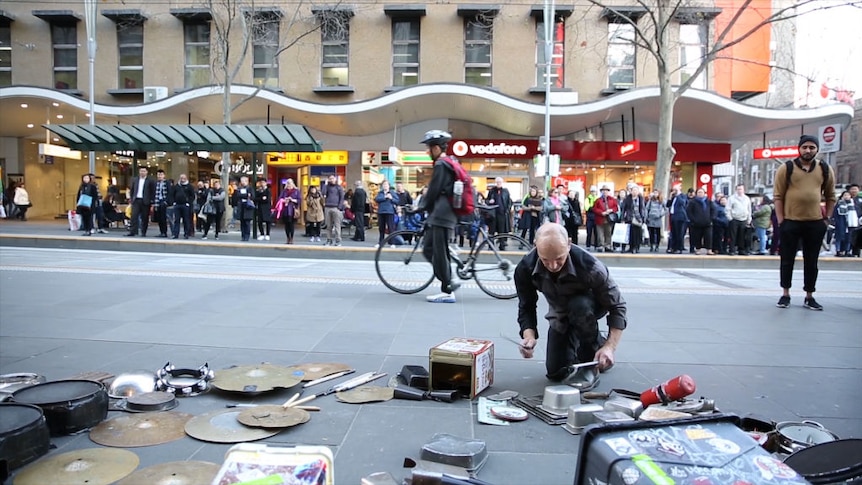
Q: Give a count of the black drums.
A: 3